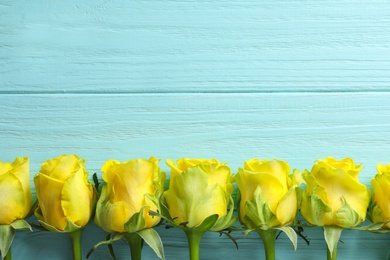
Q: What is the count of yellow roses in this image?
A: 7